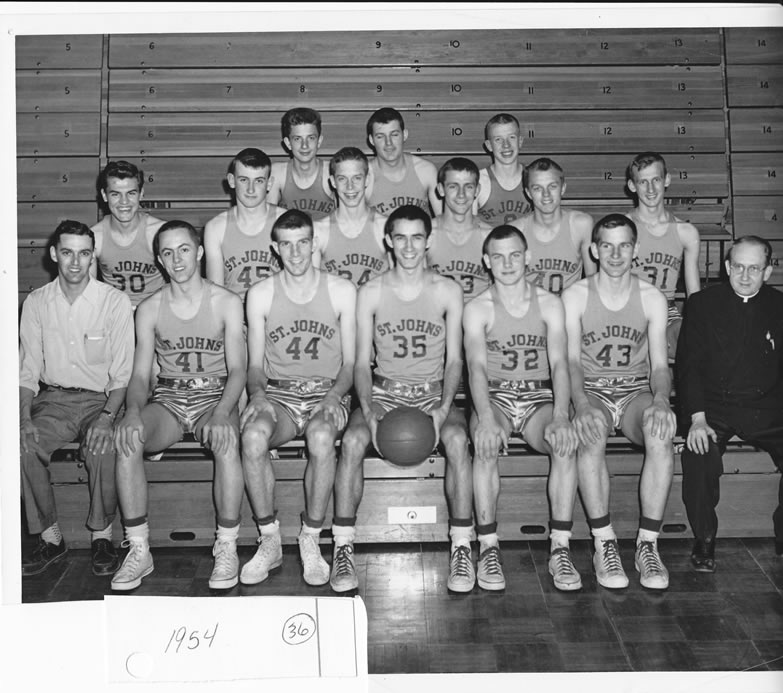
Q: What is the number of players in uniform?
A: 14